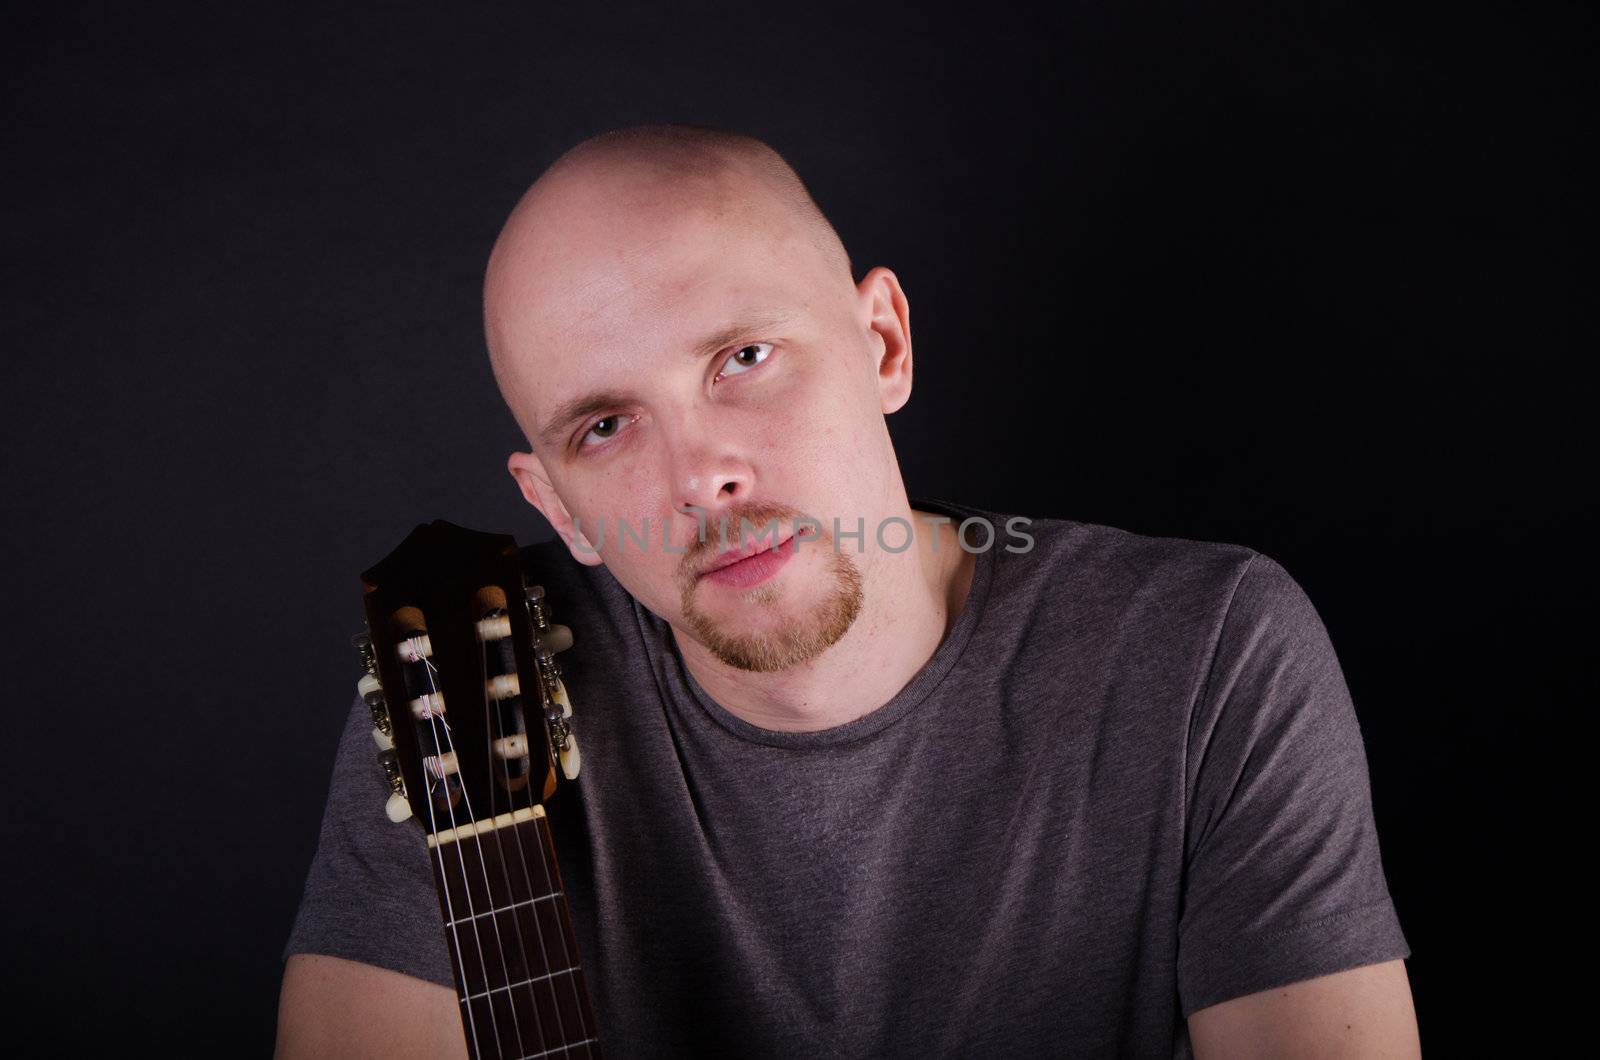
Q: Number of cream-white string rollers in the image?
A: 6